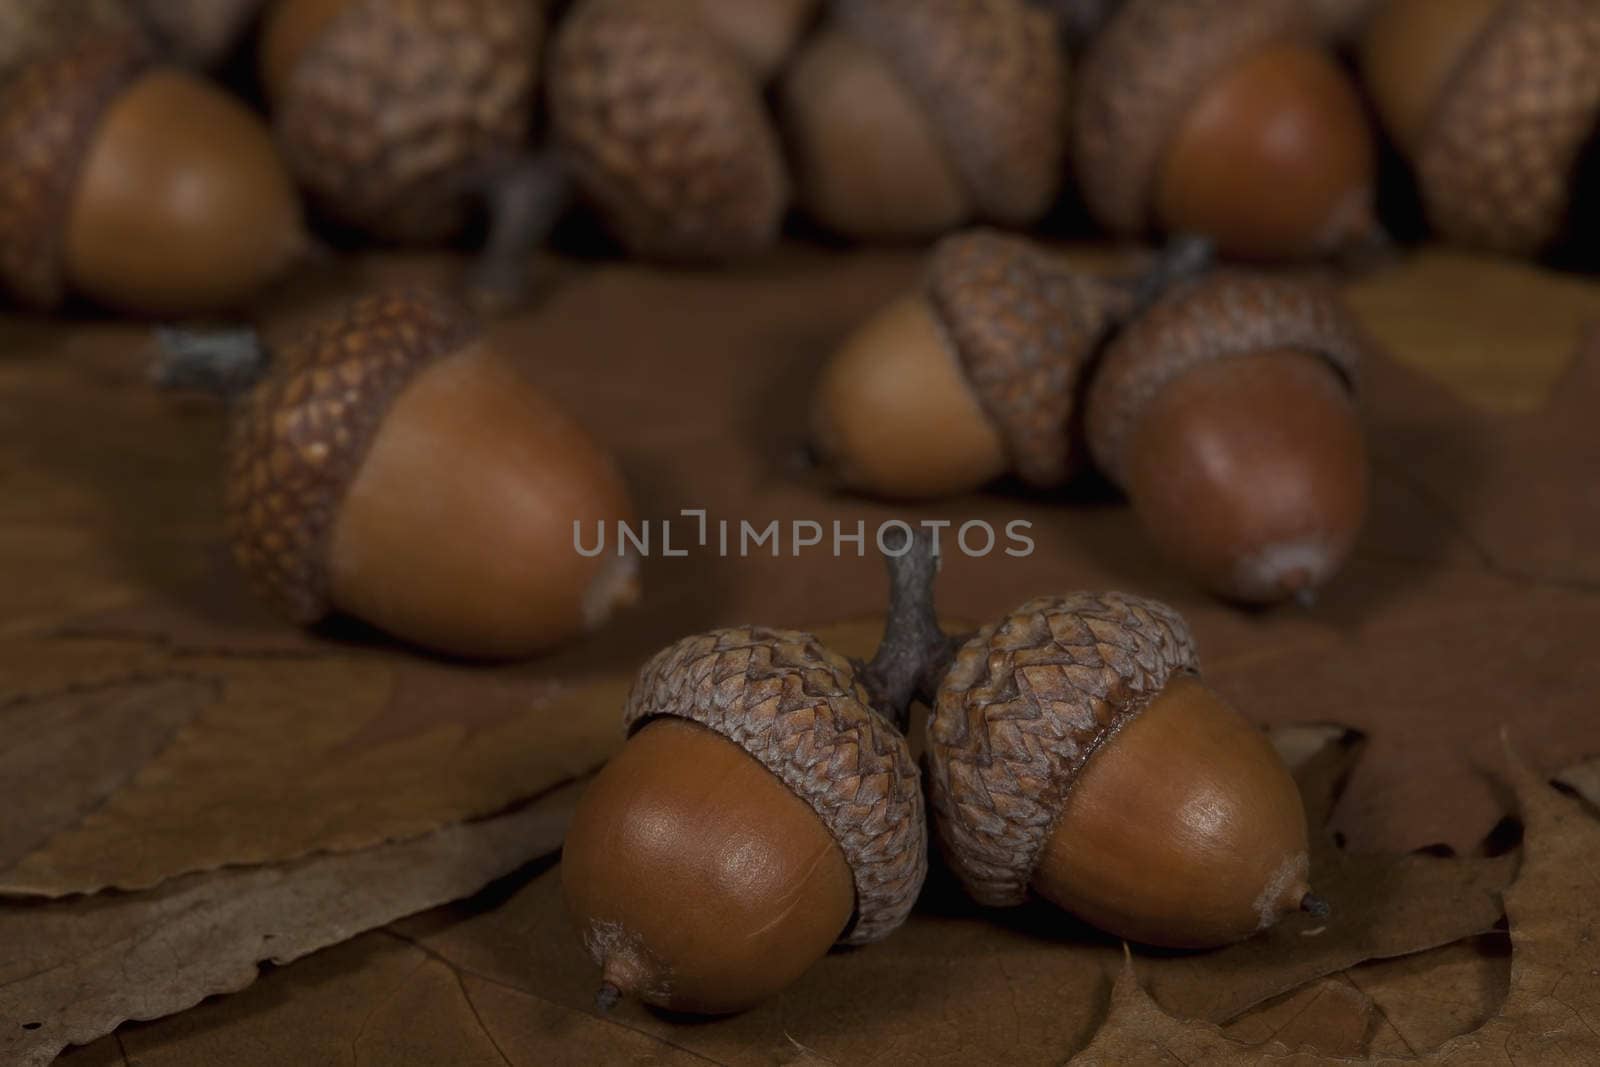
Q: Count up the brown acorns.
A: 11